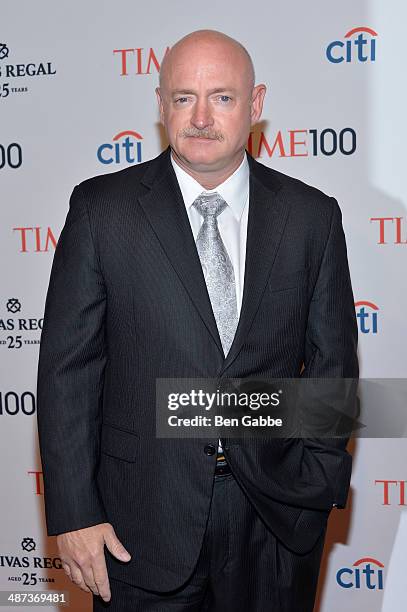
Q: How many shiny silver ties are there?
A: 1